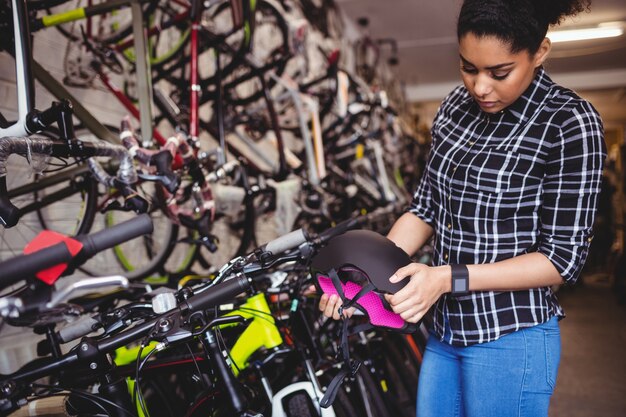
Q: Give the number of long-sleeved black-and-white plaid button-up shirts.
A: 1